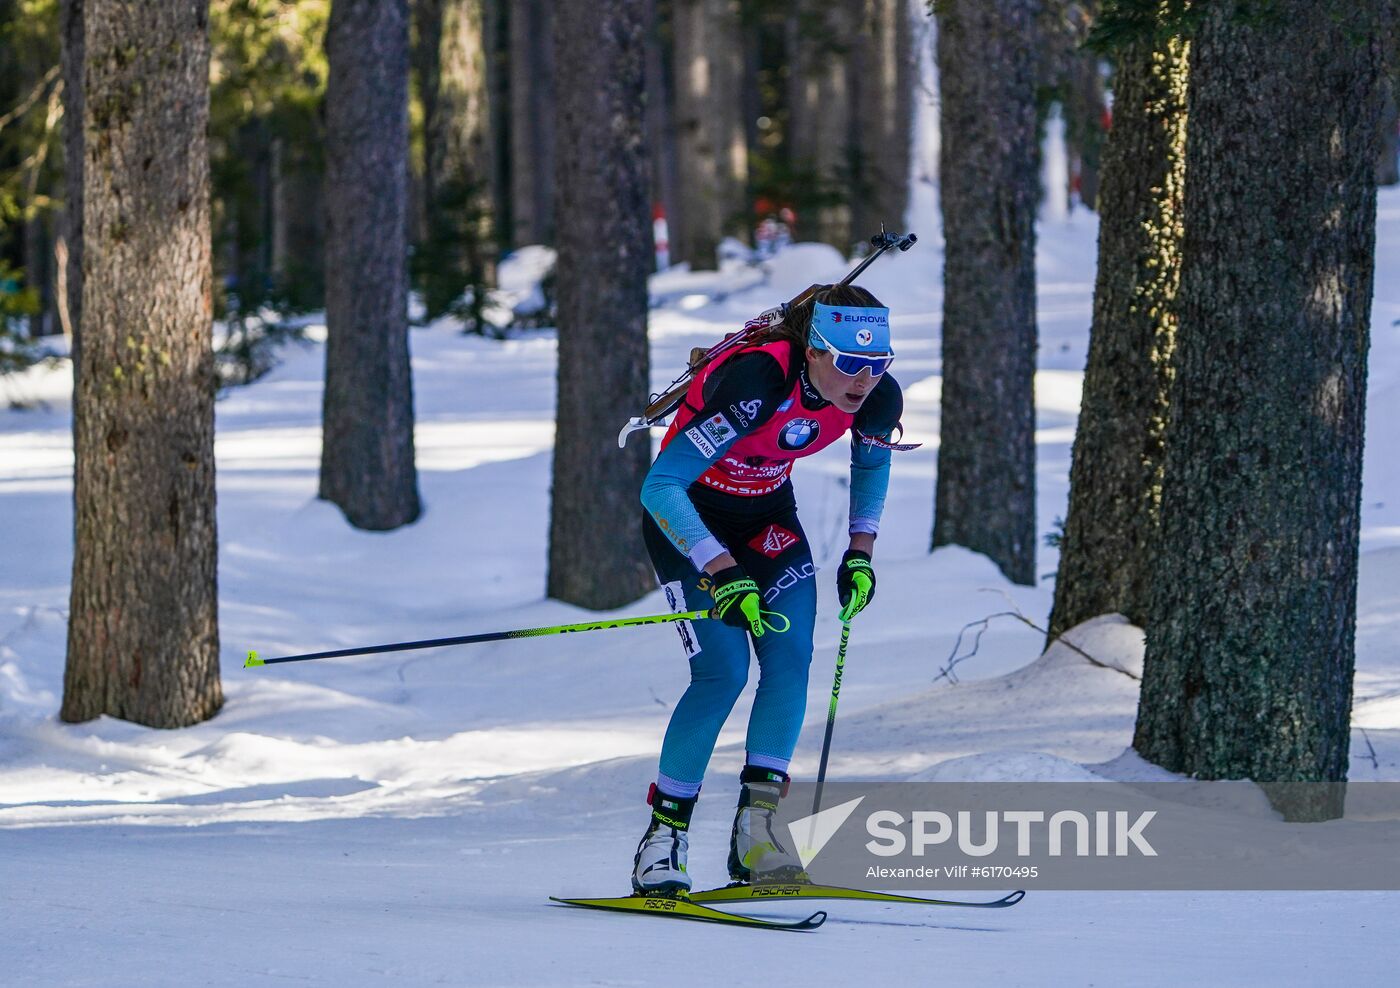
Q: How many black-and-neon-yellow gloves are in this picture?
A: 2